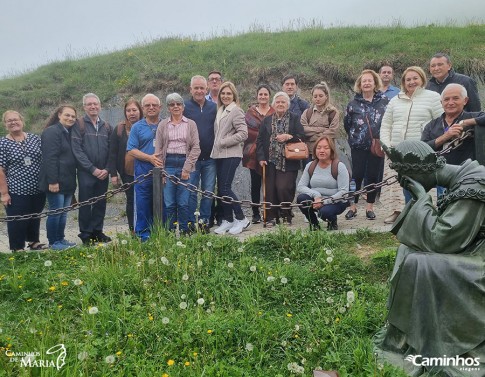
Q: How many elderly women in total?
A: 2